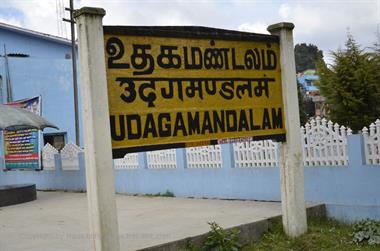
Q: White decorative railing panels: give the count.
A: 8